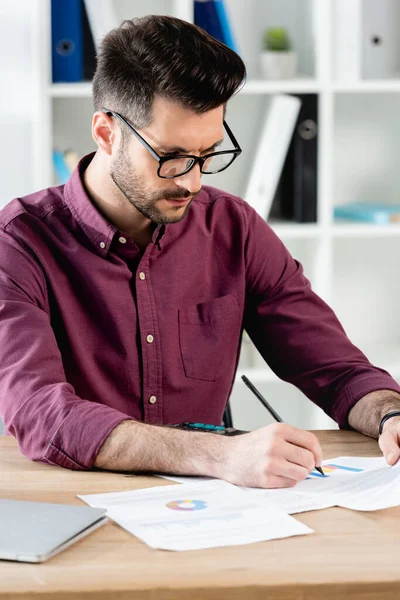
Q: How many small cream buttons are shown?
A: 5